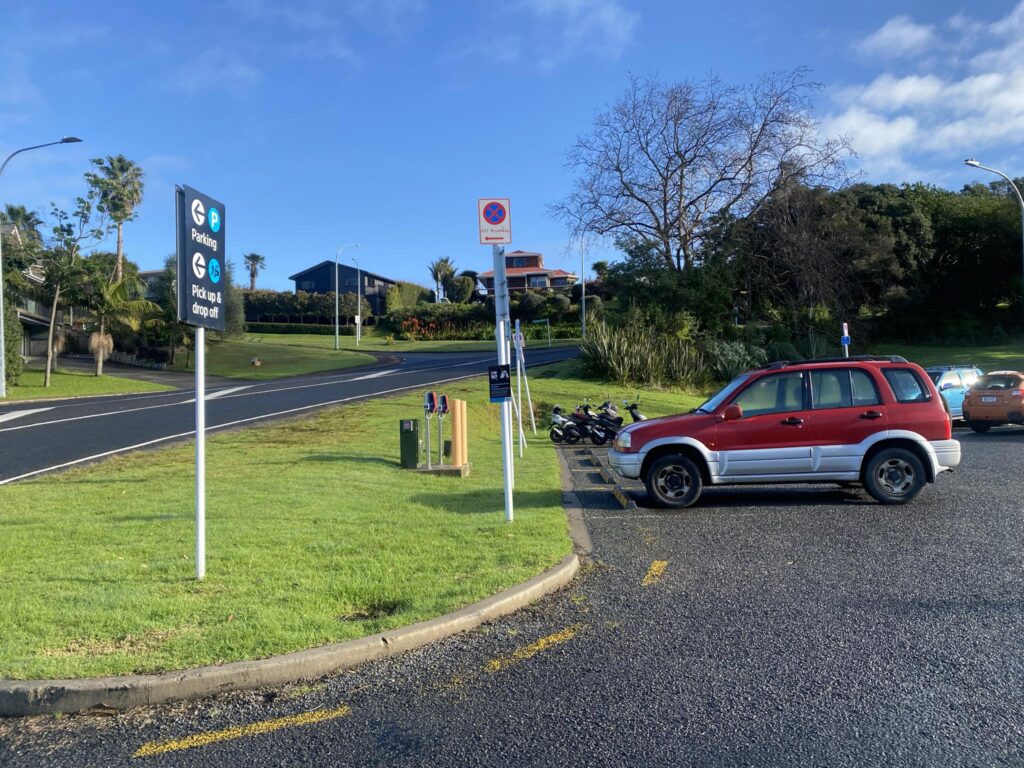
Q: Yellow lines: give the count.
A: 3